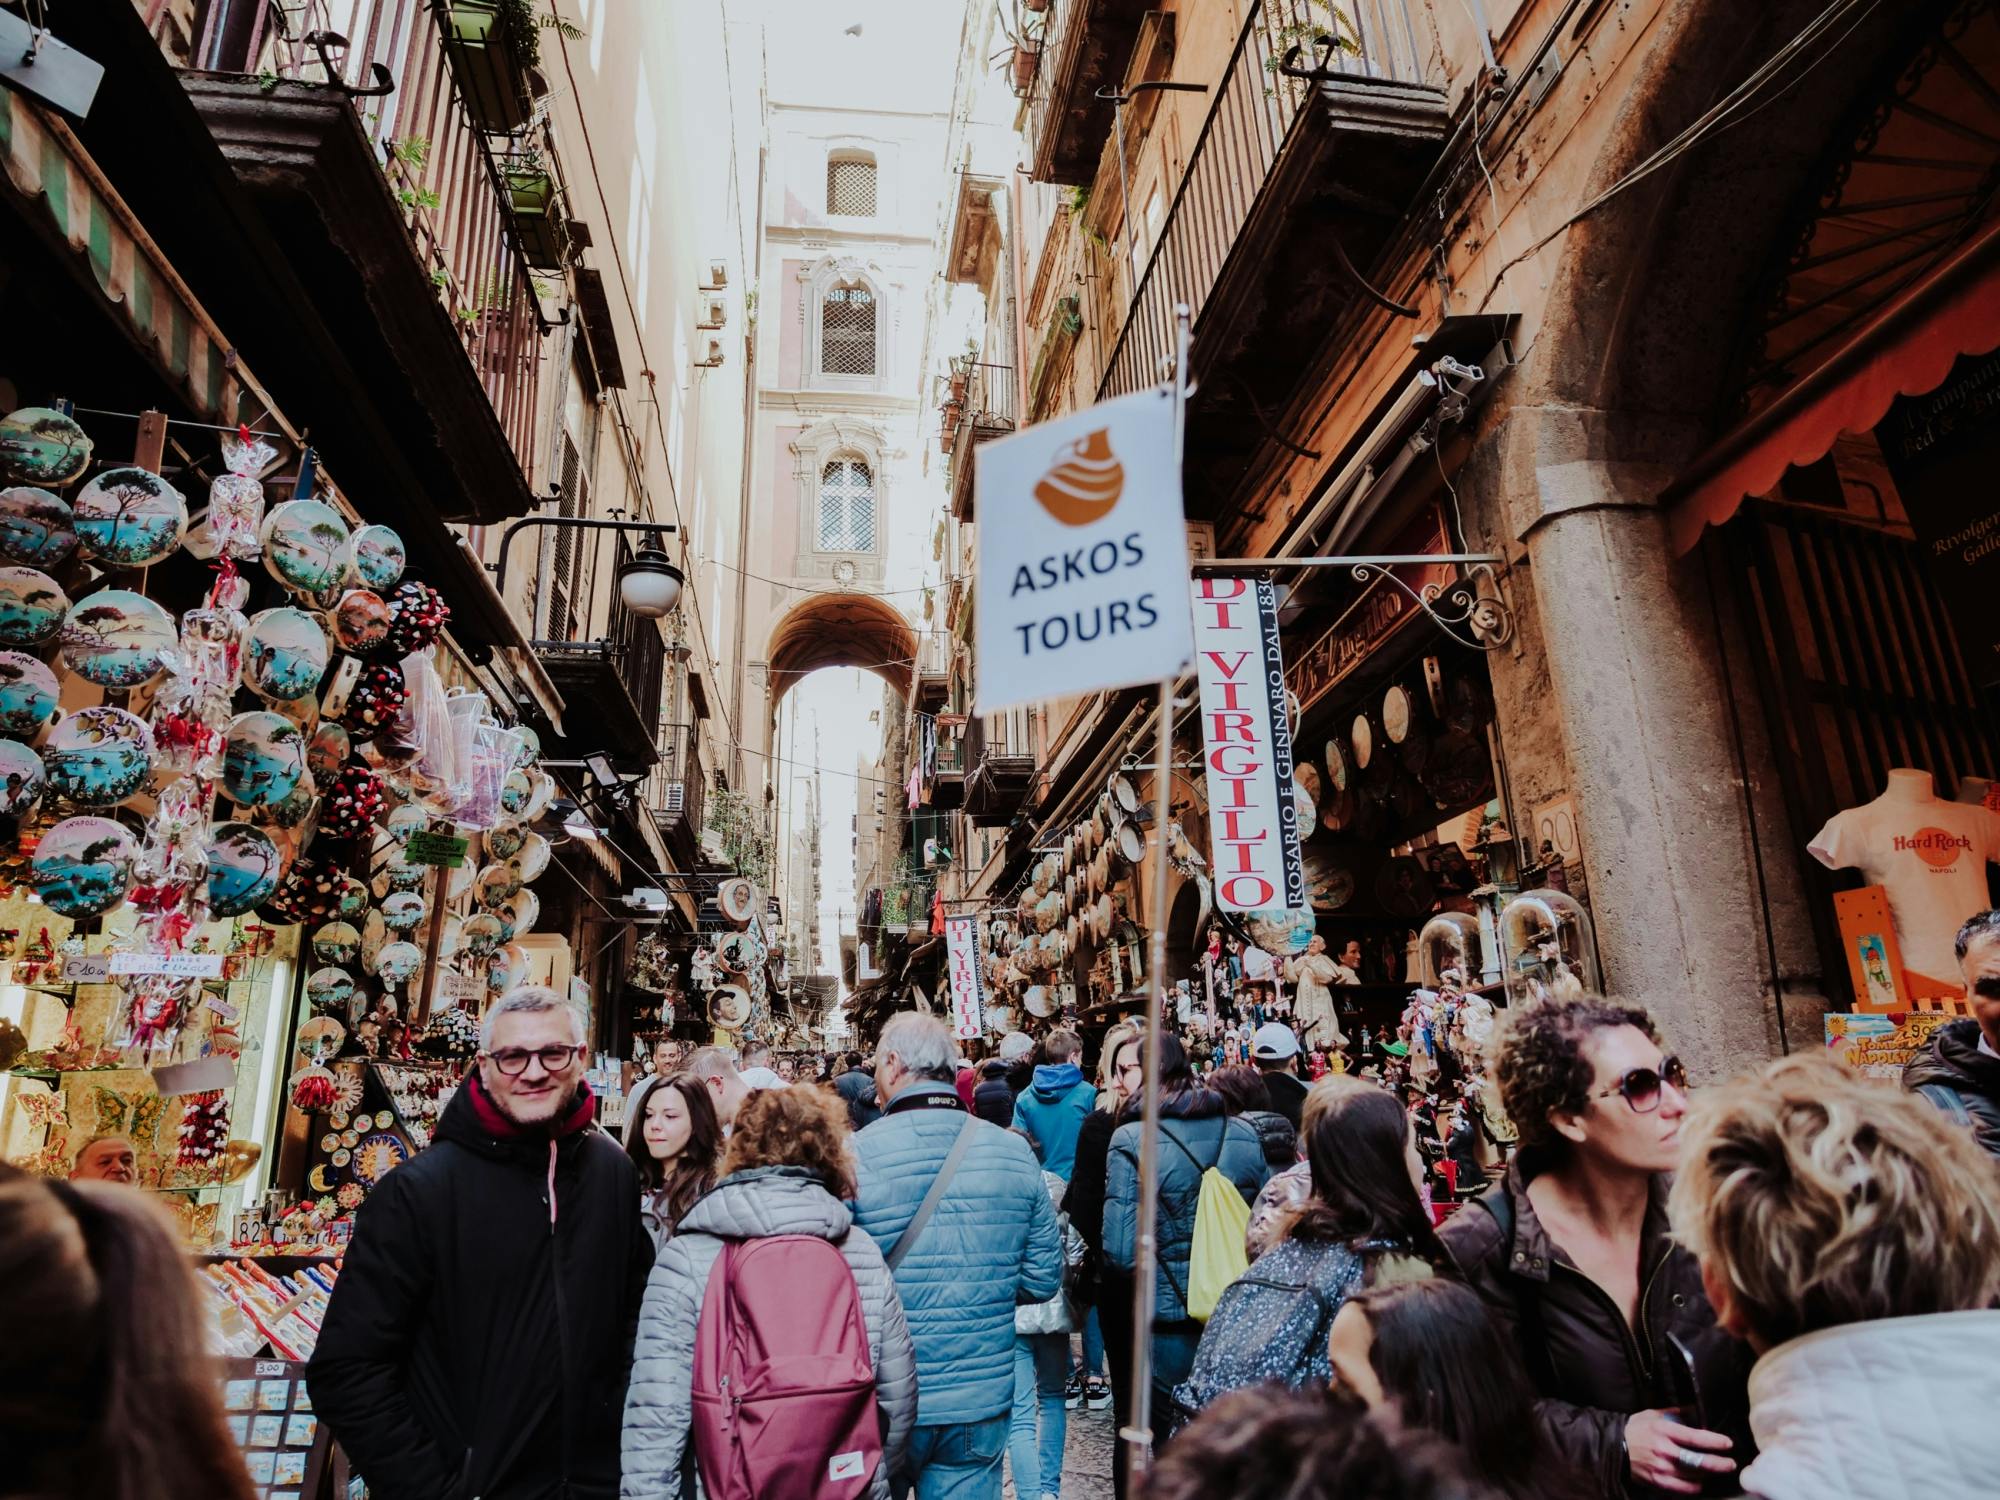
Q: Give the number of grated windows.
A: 3